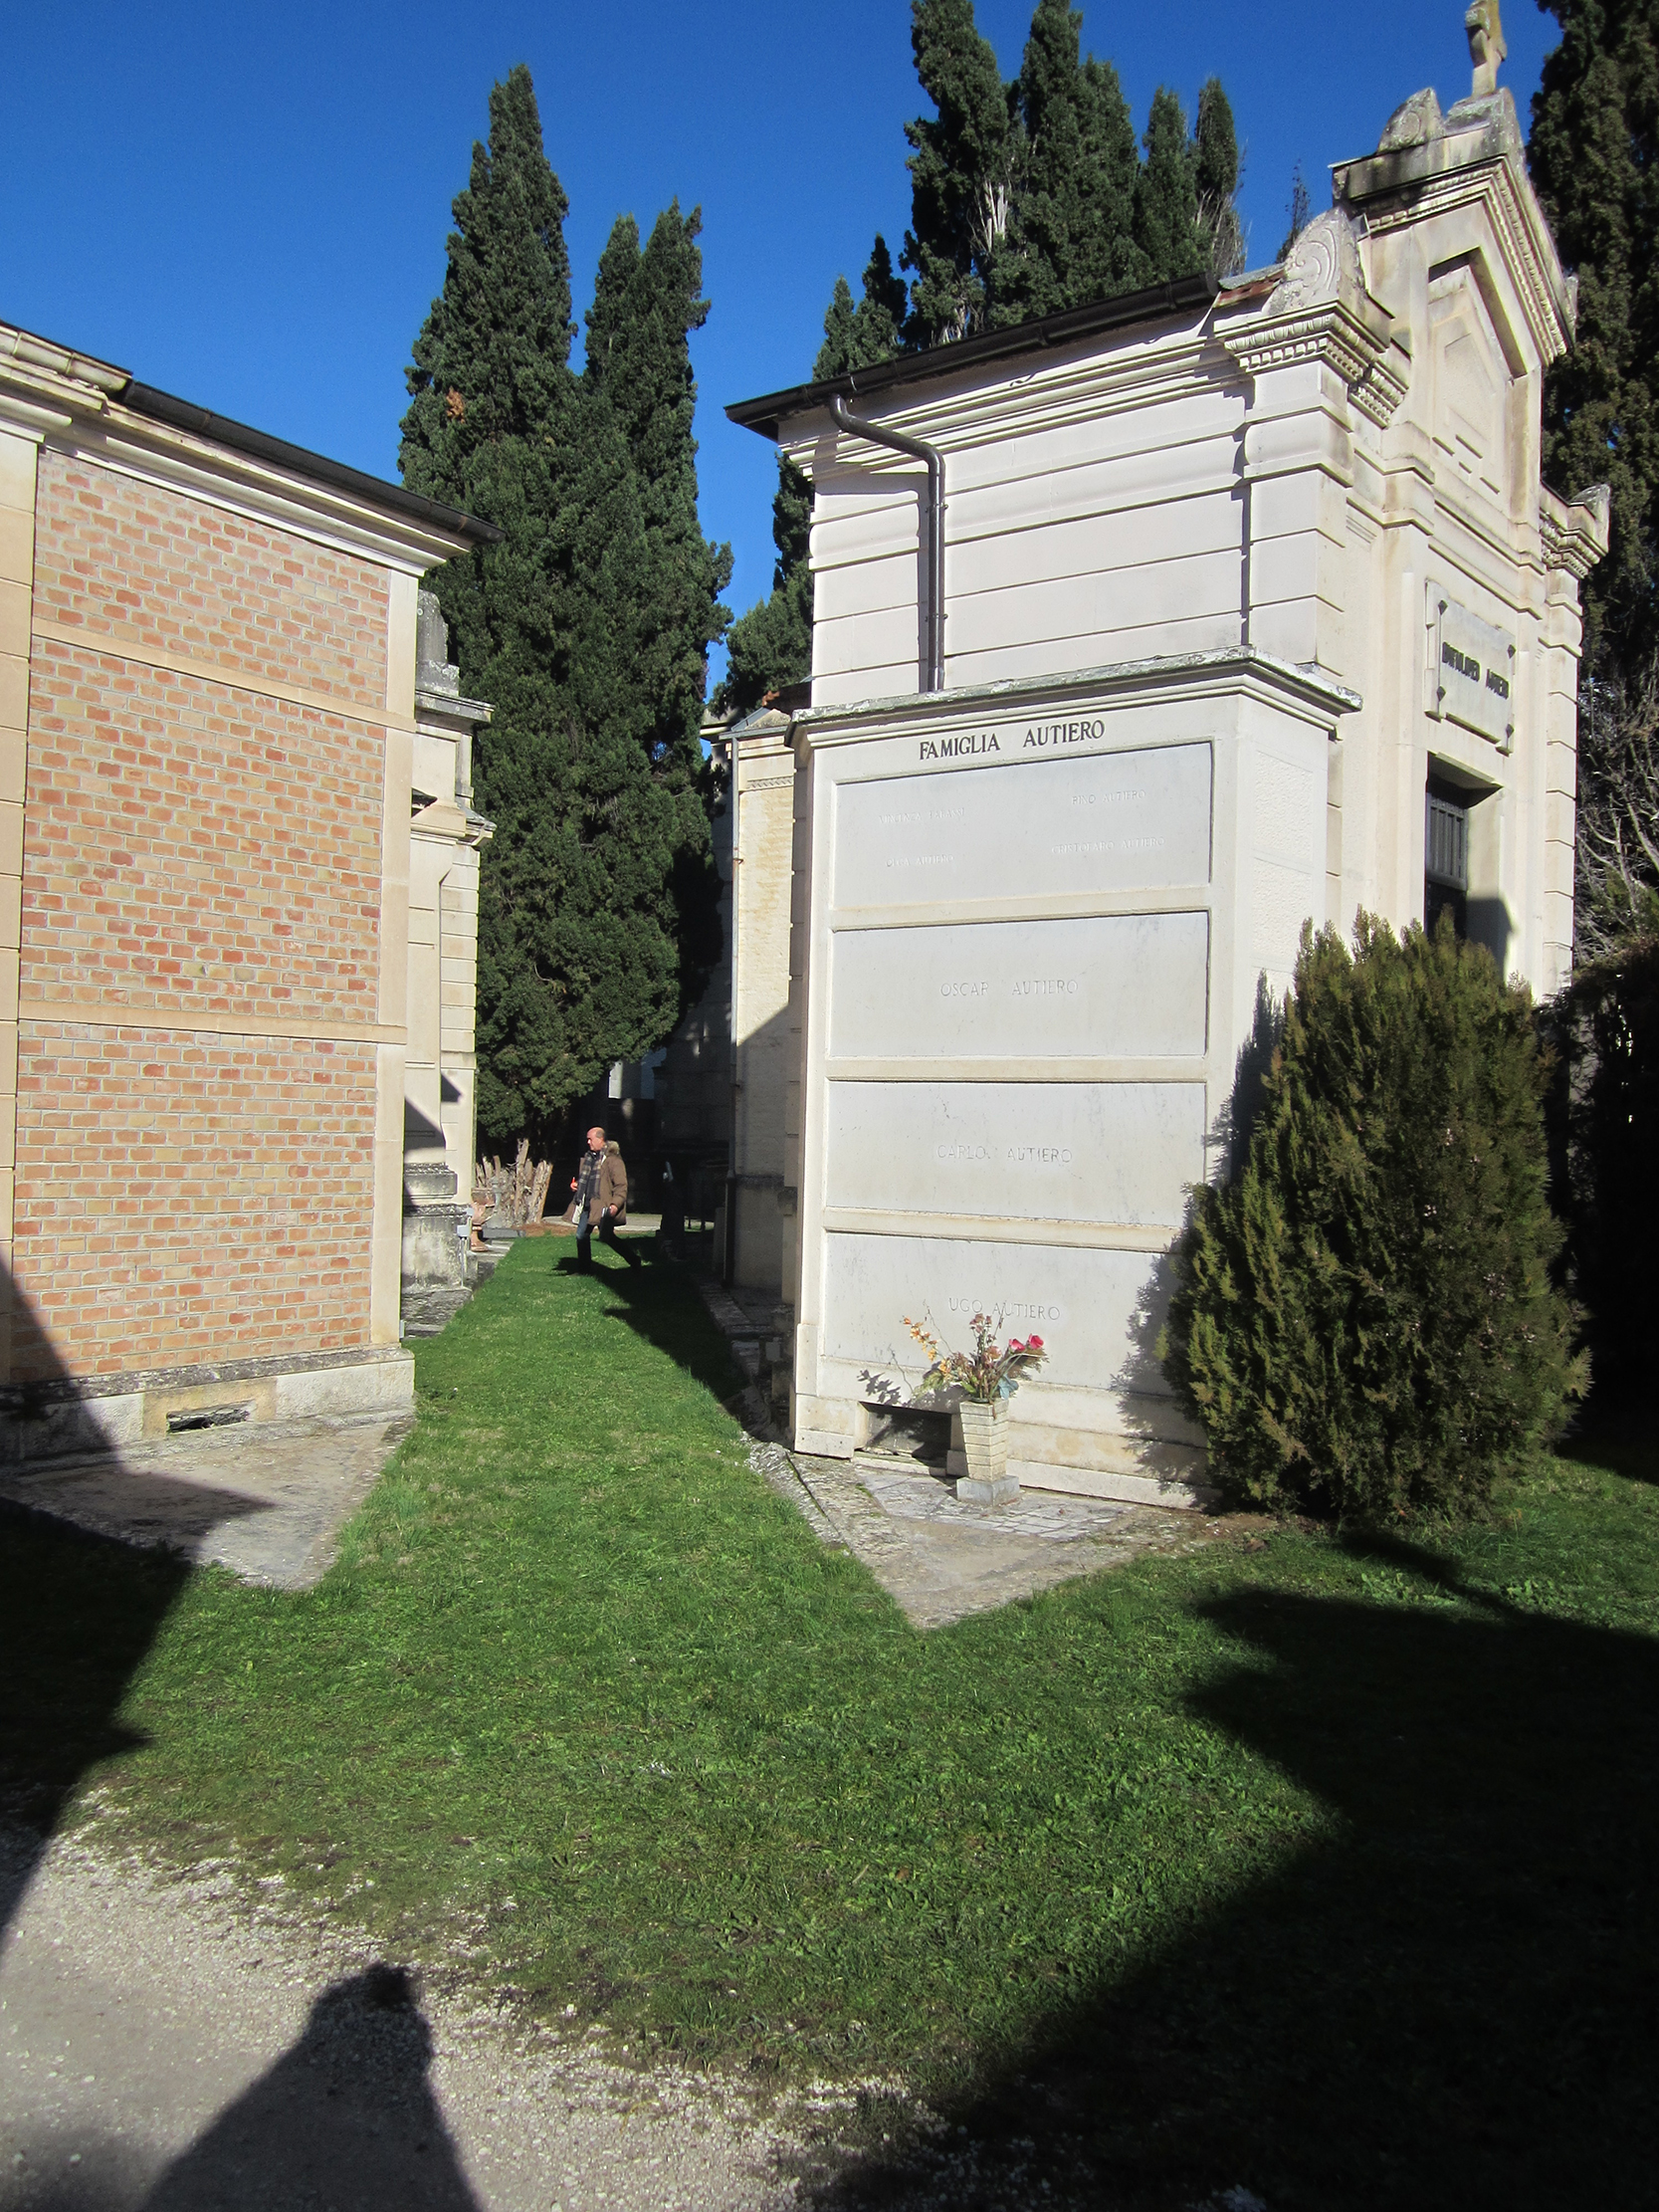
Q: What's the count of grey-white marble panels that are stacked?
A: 4